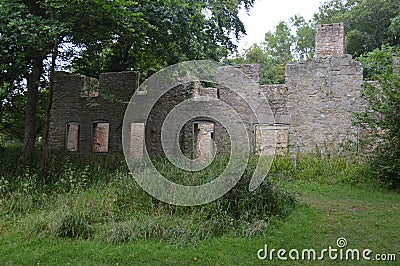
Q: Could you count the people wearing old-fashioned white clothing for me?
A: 0